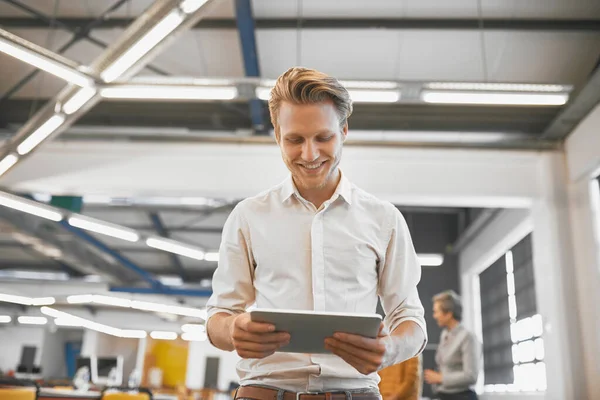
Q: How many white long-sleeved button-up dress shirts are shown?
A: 1